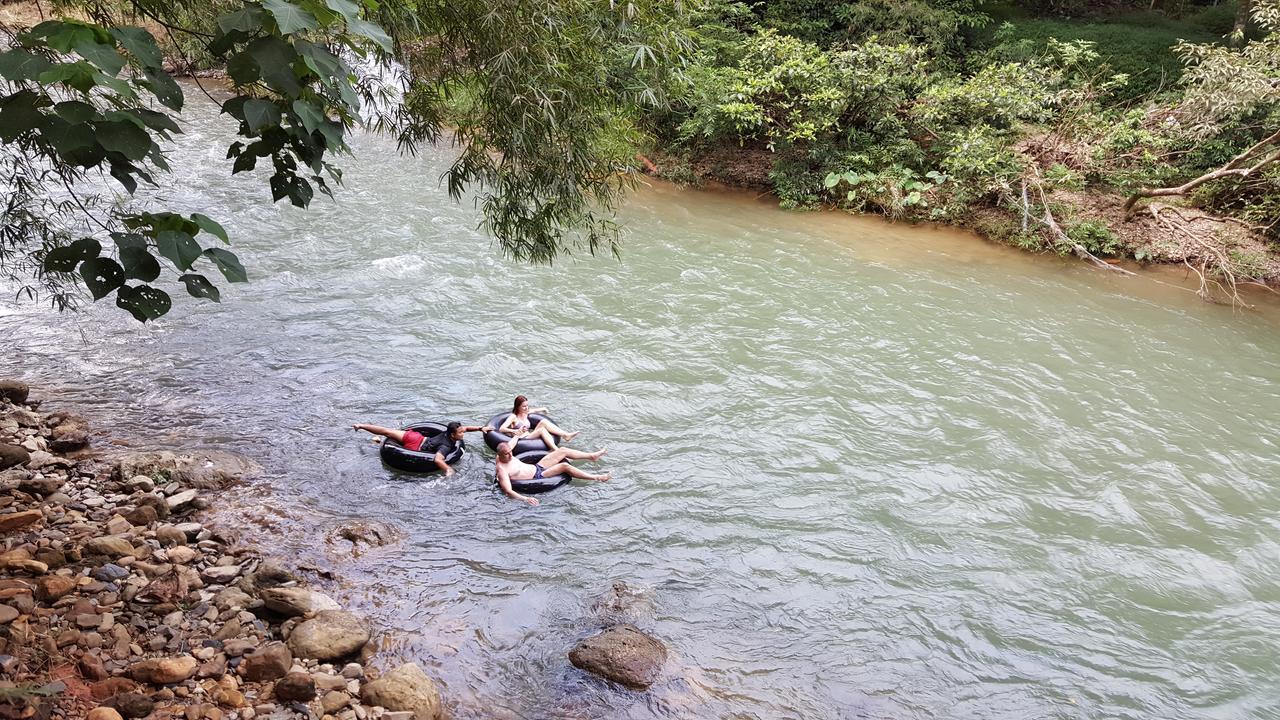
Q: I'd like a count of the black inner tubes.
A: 3